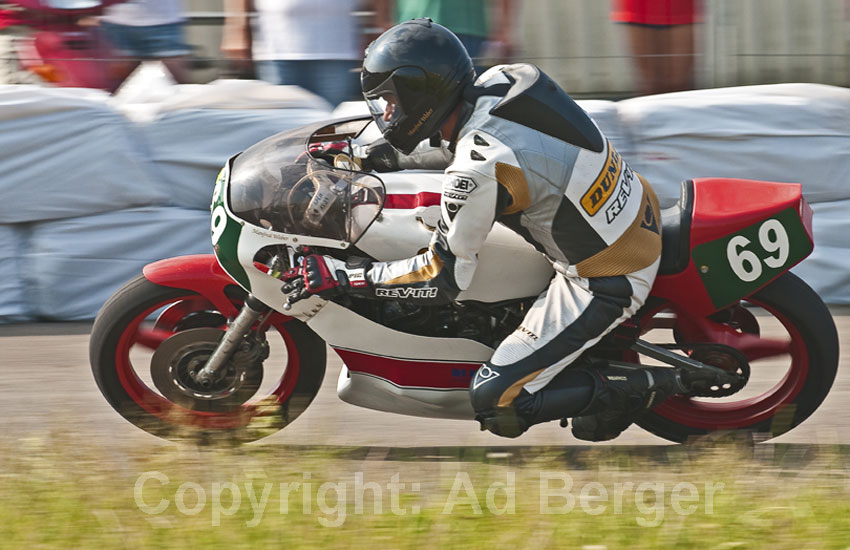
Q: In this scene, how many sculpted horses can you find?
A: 0